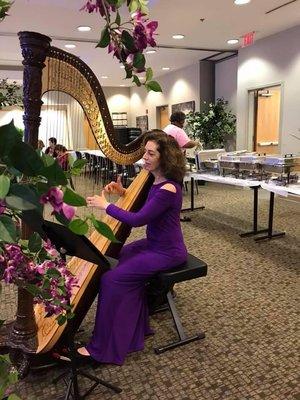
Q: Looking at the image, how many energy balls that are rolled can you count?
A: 0